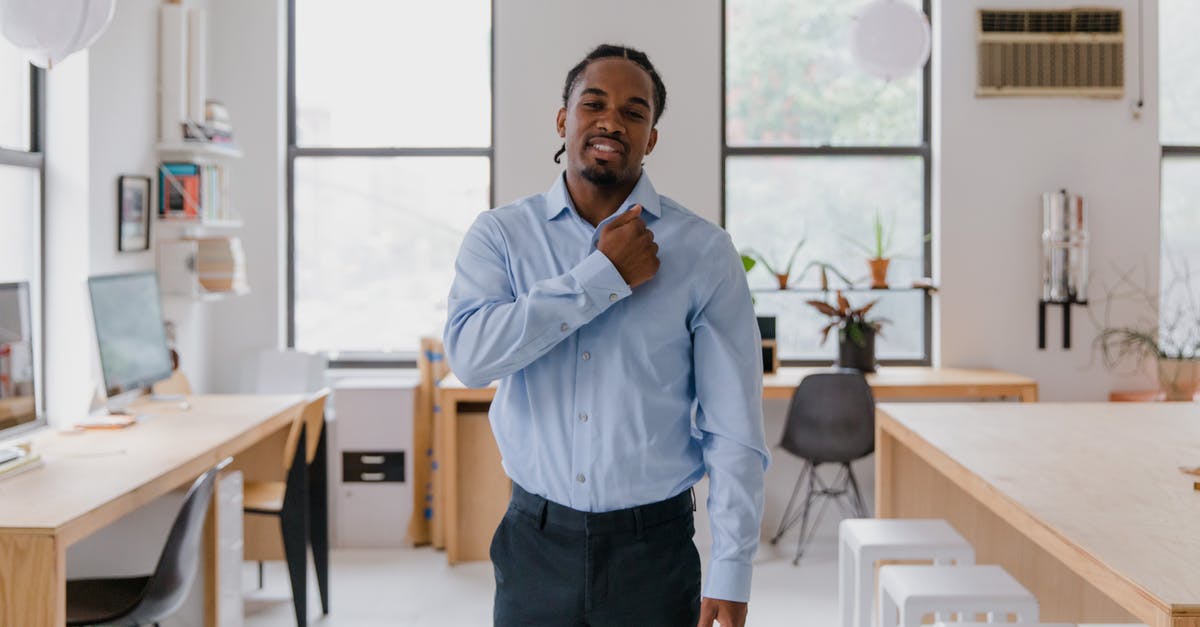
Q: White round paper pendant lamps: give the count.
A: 2